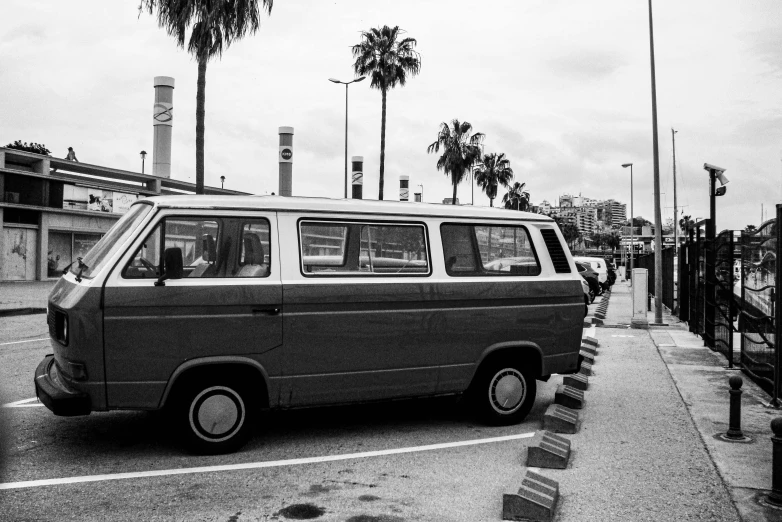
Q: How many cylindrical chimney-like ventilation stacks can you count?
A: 4